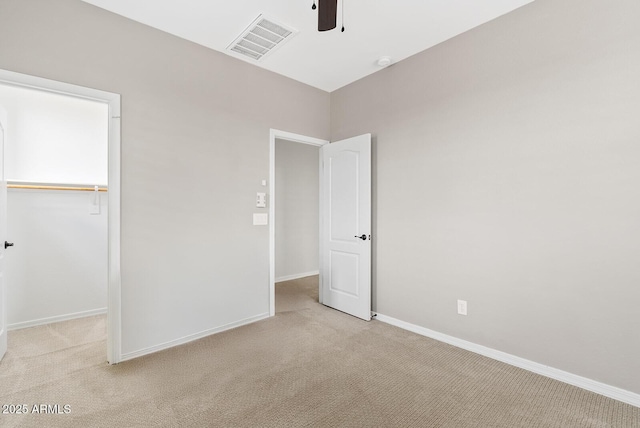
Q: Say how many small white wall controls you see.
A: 3